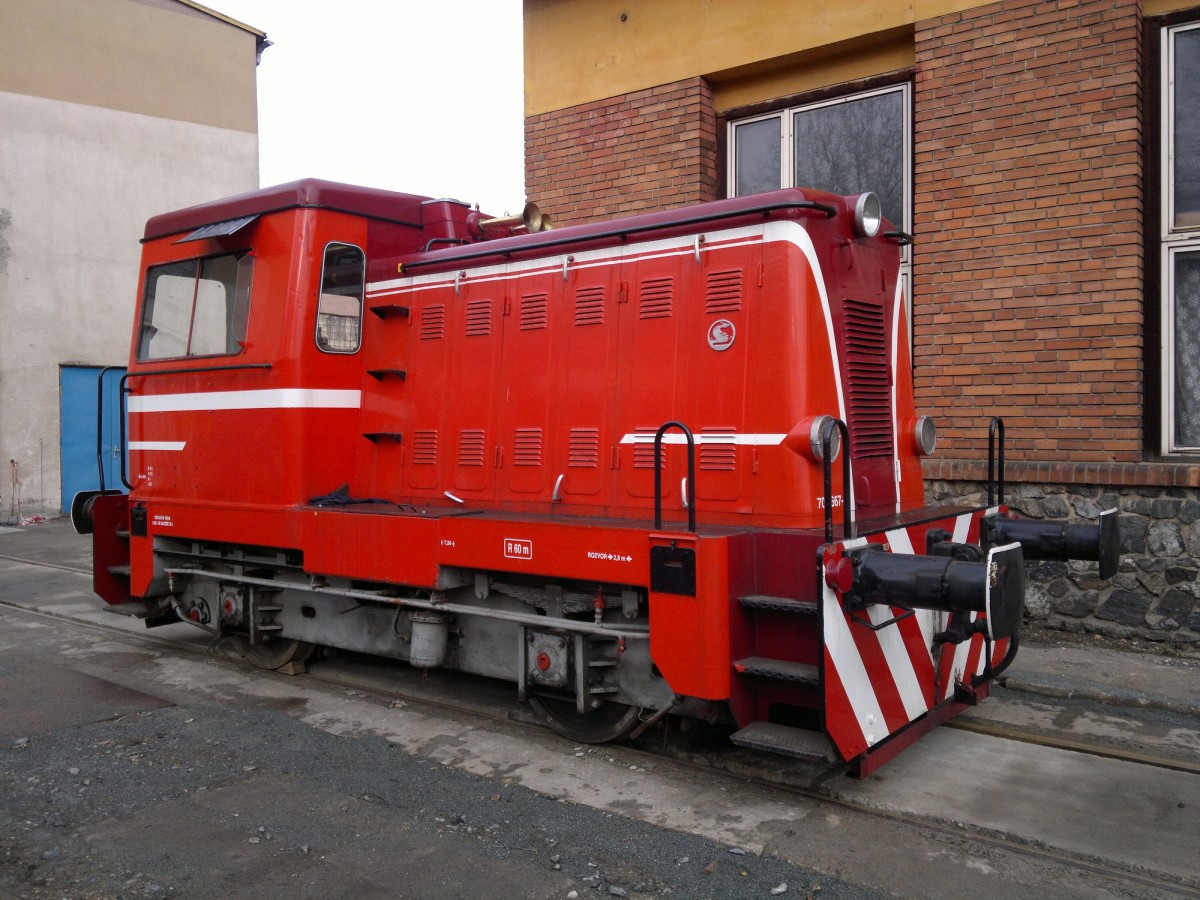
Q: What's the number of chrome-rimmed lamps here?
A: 3